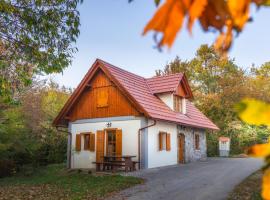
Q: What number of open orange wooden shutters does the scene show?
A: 6